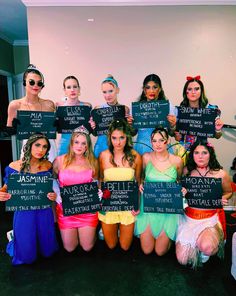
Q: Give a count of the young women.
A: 10